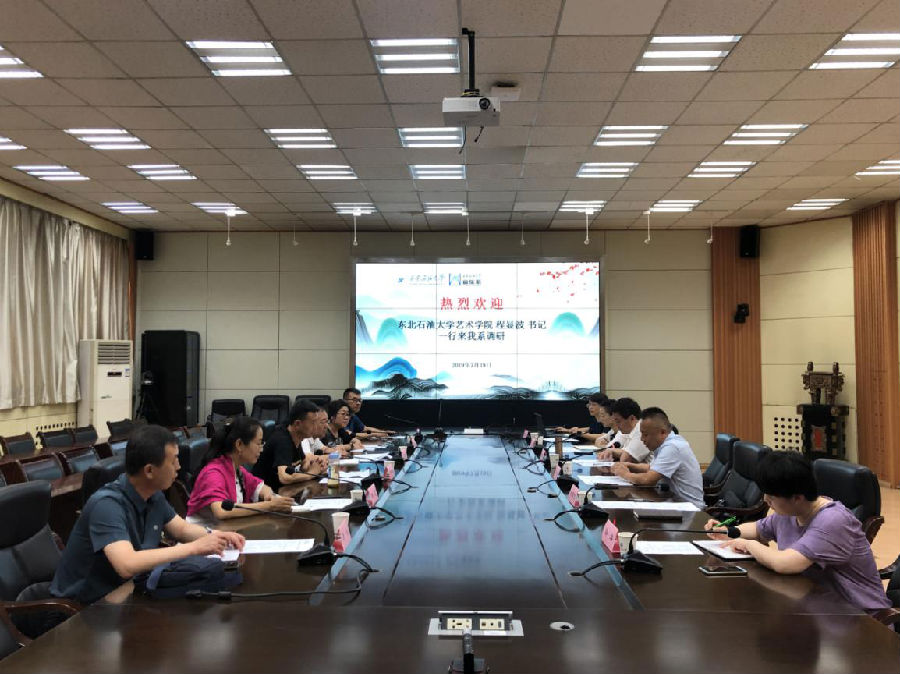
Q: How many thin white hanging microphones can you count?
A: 9